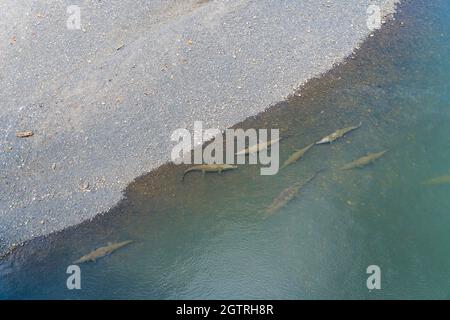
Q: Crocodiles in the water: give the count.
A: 8